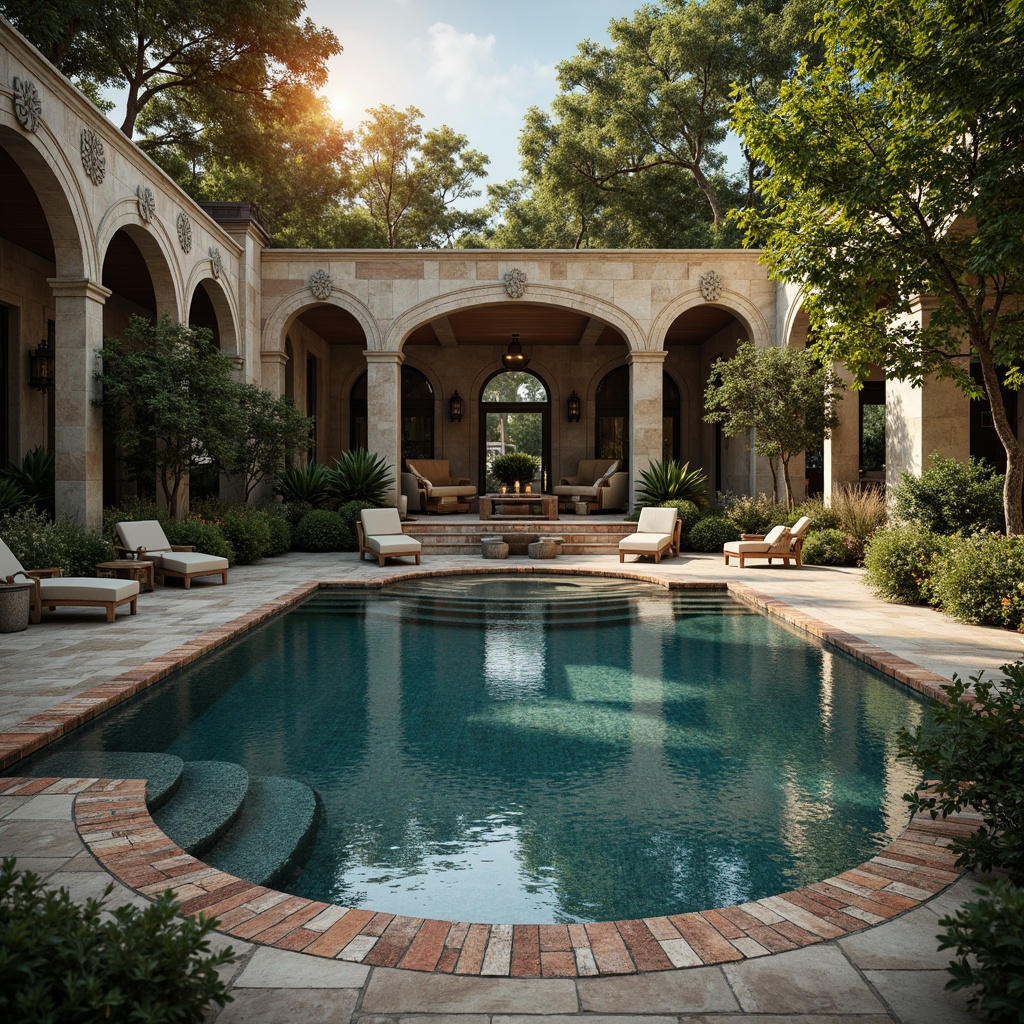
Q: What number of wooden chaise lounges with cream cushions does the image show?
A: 5